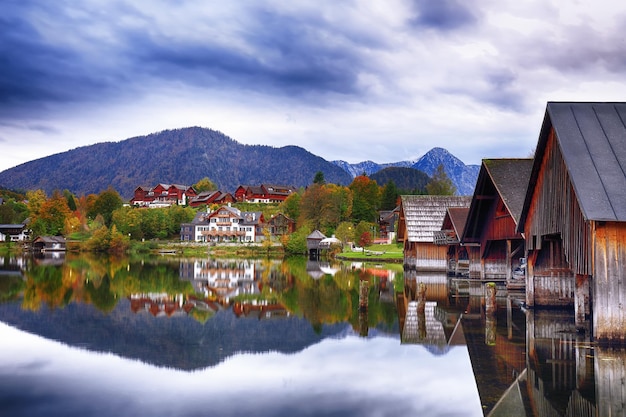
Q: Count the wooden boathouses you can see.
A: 4